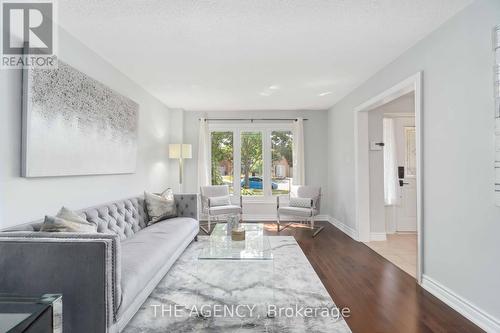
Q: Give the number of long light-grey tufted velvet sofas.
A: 1